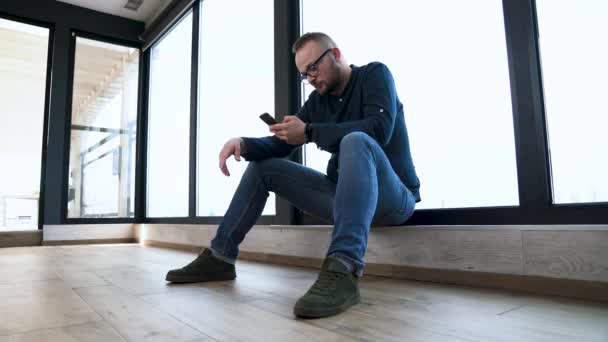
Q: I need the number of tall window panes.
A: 6